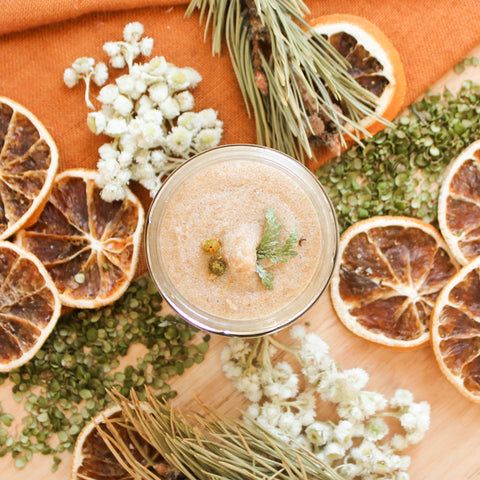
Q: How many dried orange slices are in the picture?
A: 8